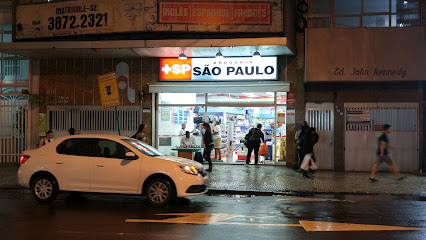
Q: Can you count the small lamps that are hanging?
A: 3